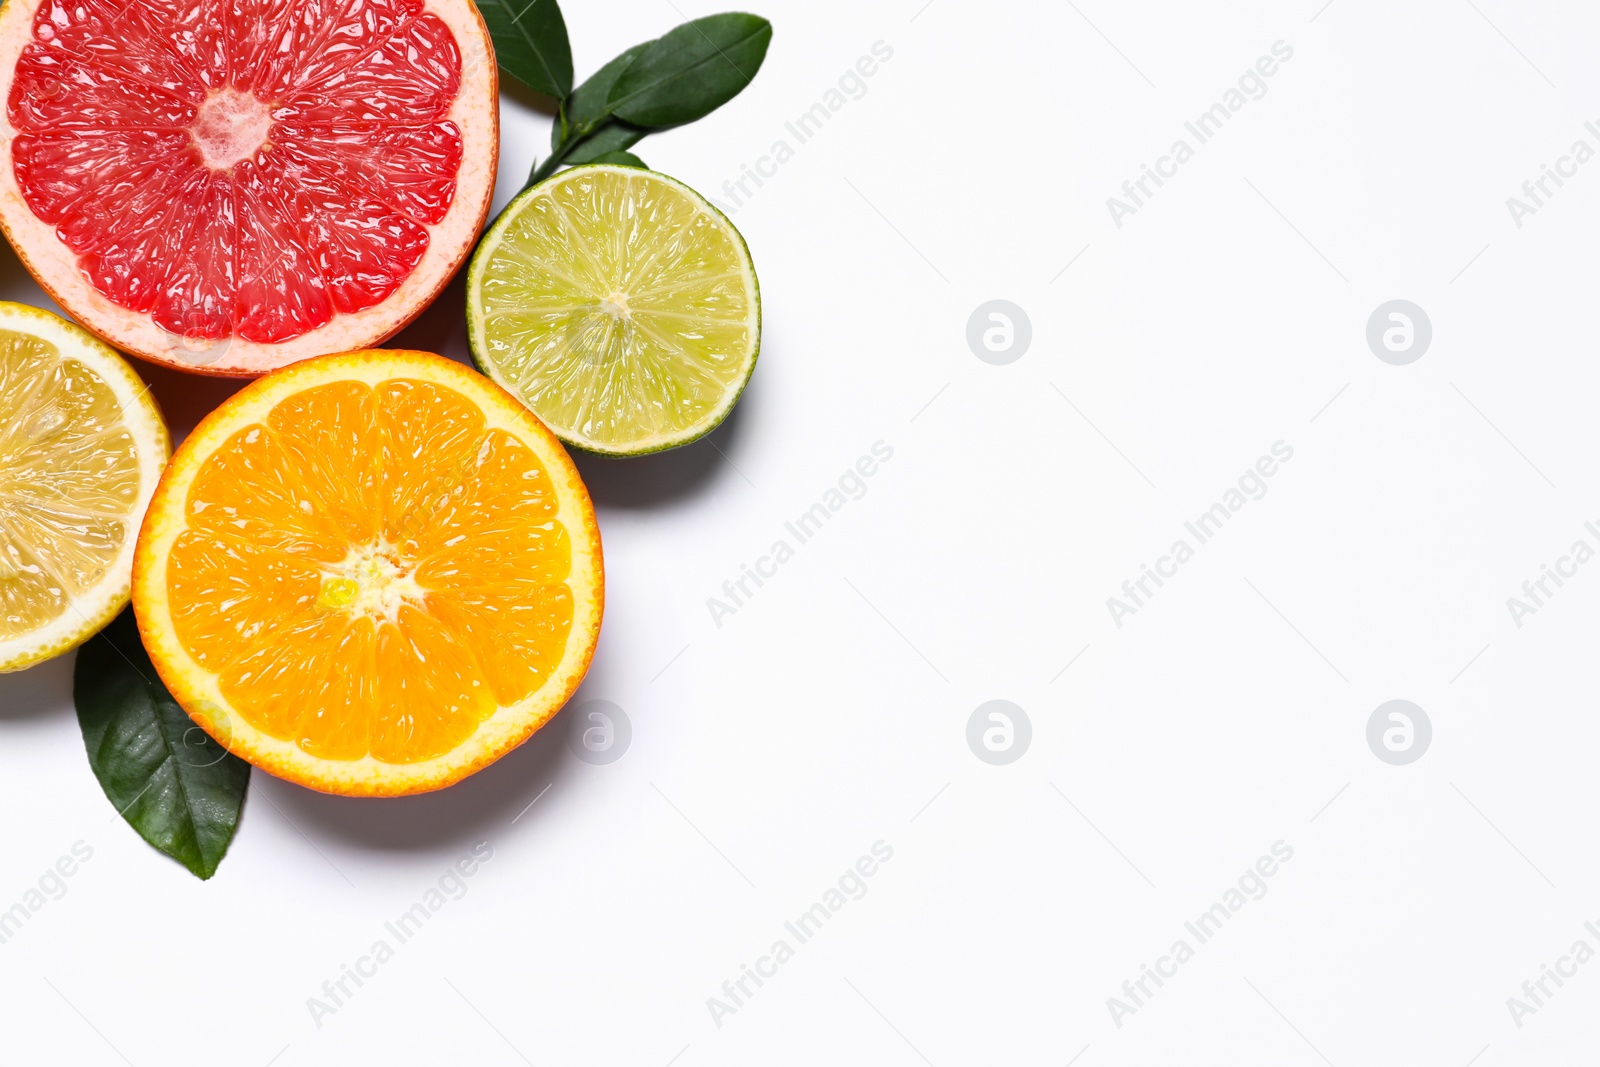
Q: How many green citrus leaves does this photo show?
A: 5